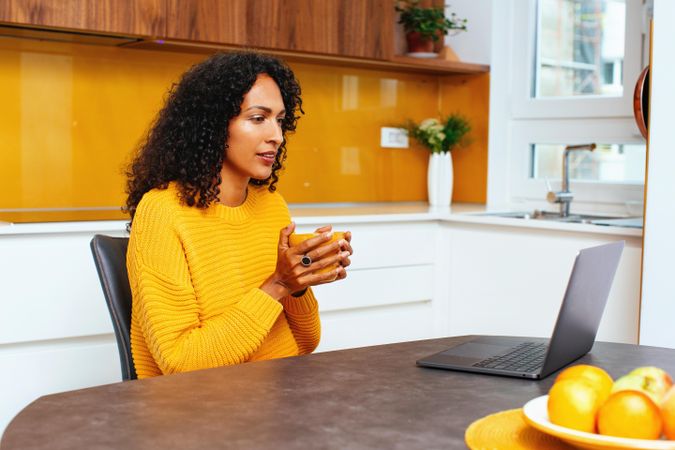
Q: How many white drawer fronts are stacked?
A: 3